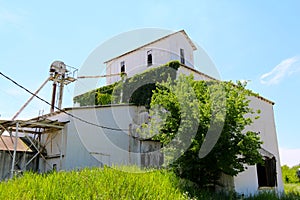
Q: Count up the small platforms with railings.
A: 1